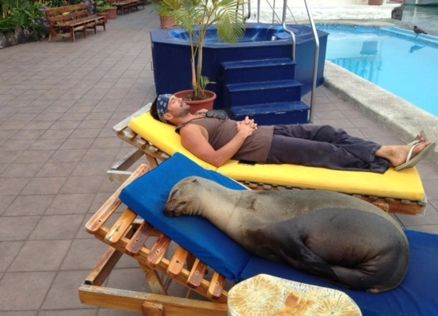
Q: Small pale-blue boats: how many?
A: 0